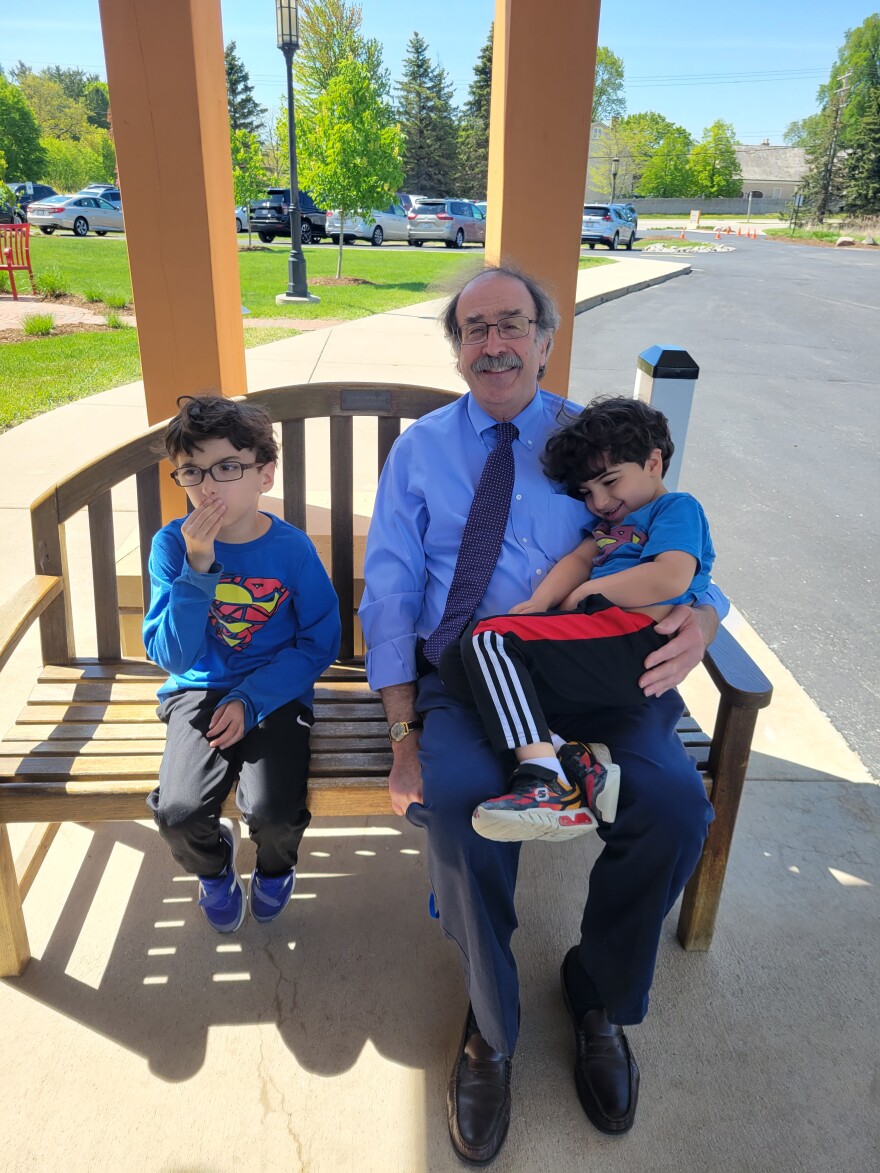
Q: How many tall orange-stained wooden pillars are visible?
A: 2